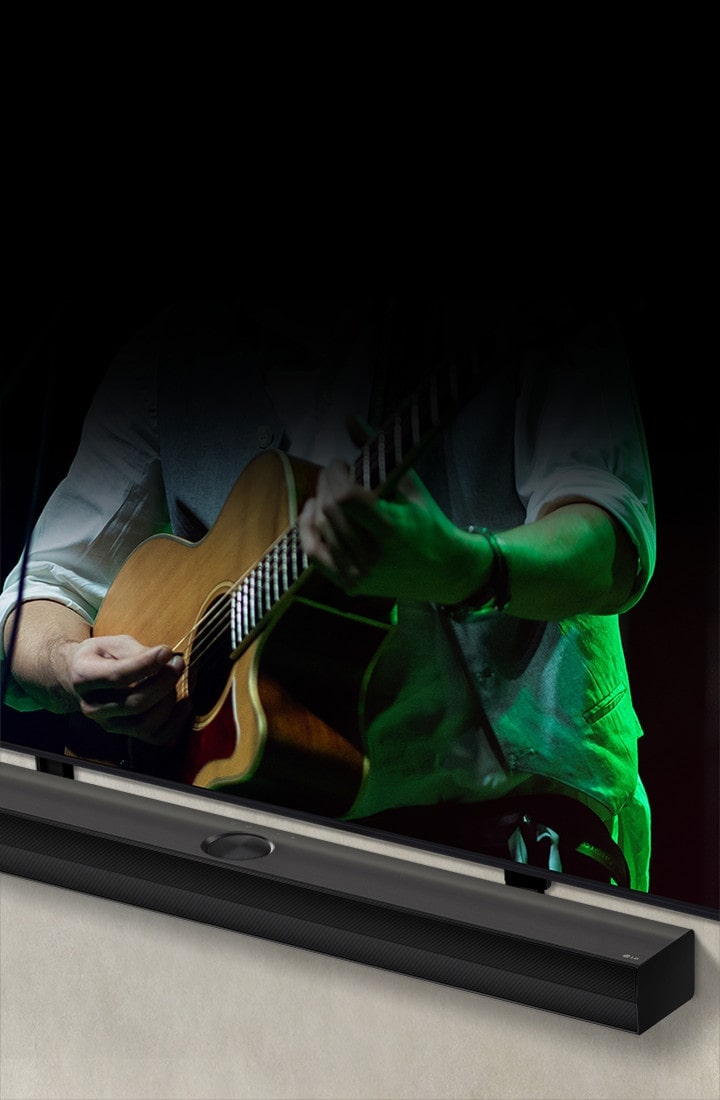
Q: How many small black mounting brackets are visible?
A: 2